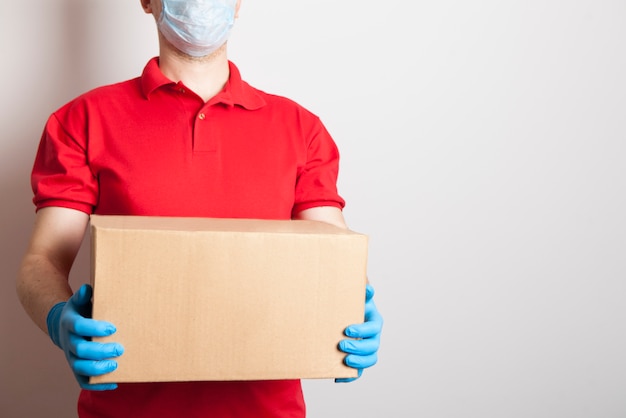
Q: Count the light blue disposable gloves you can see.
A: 2